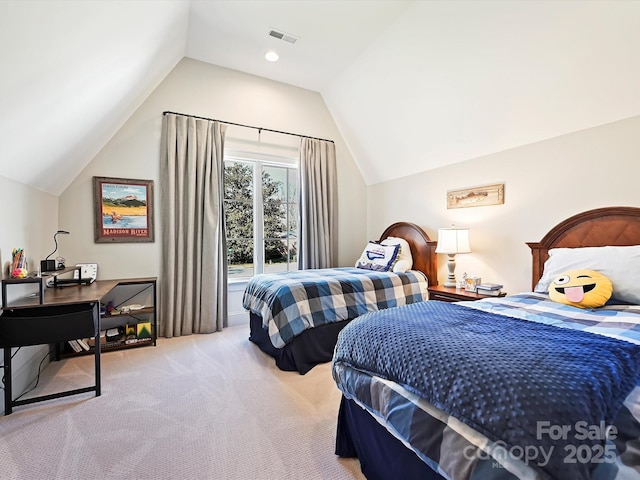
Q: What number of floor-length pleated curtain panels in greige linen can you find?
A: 2